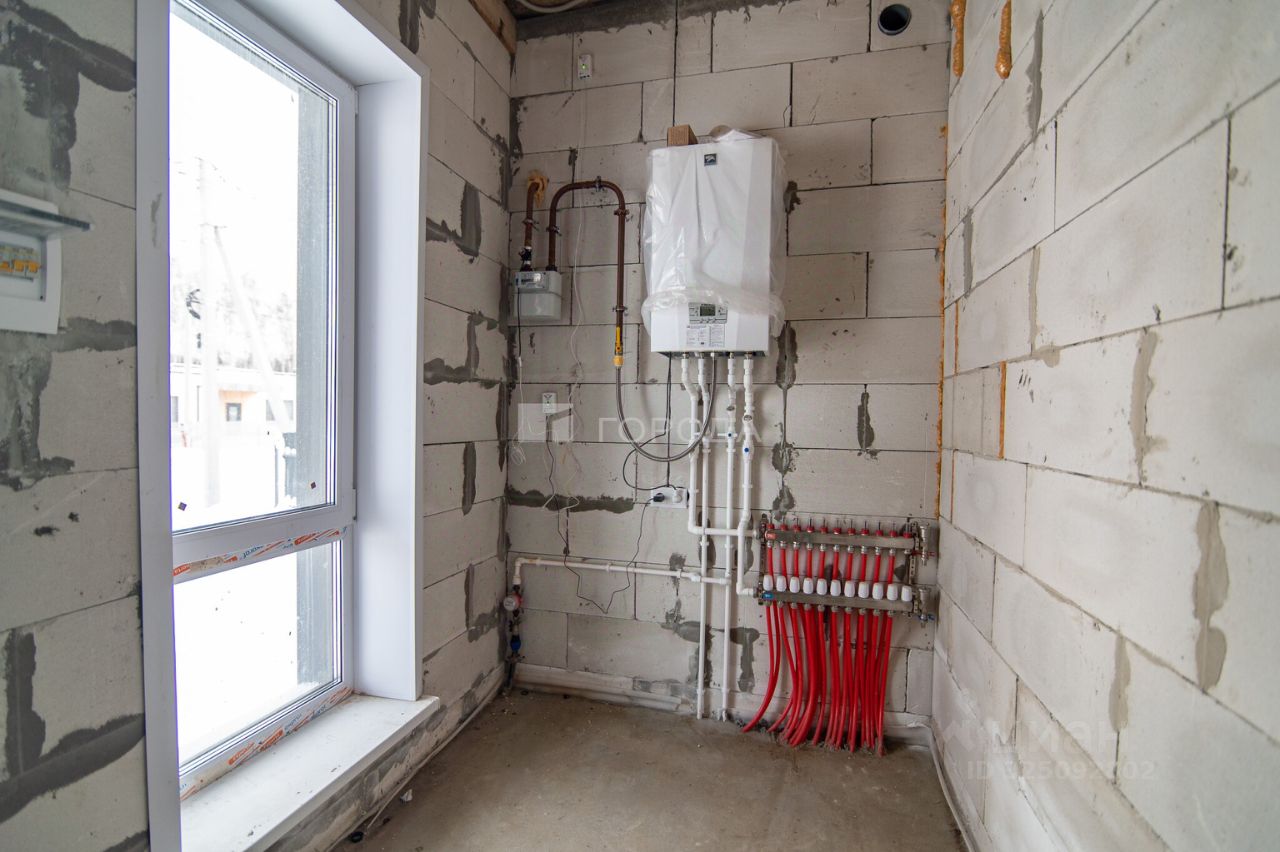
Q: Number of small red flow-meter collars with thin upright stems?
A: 11